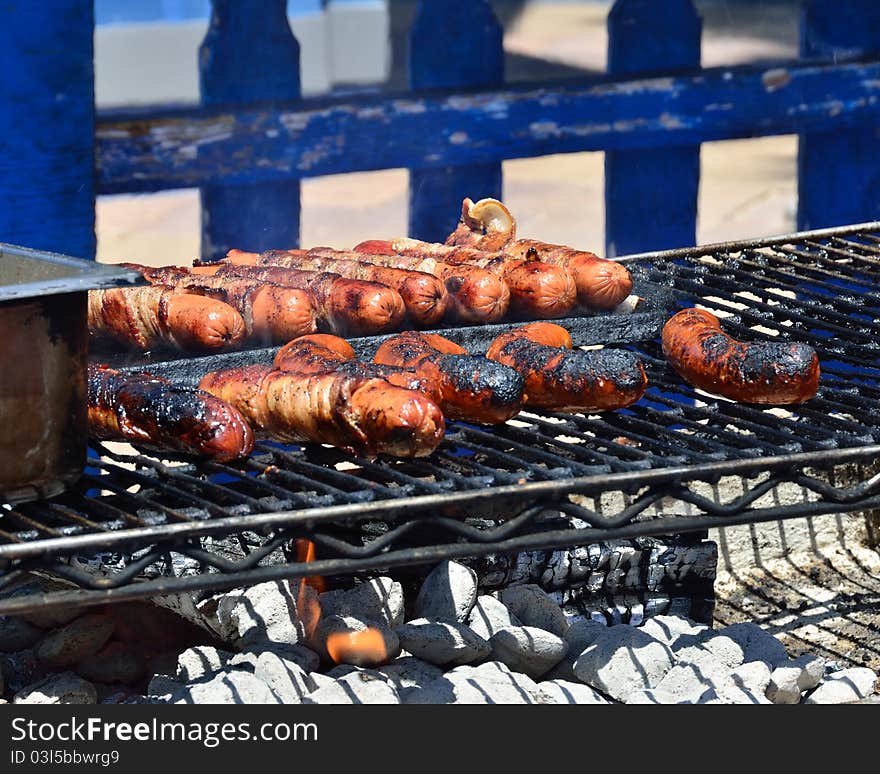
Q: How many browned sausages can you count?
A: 13